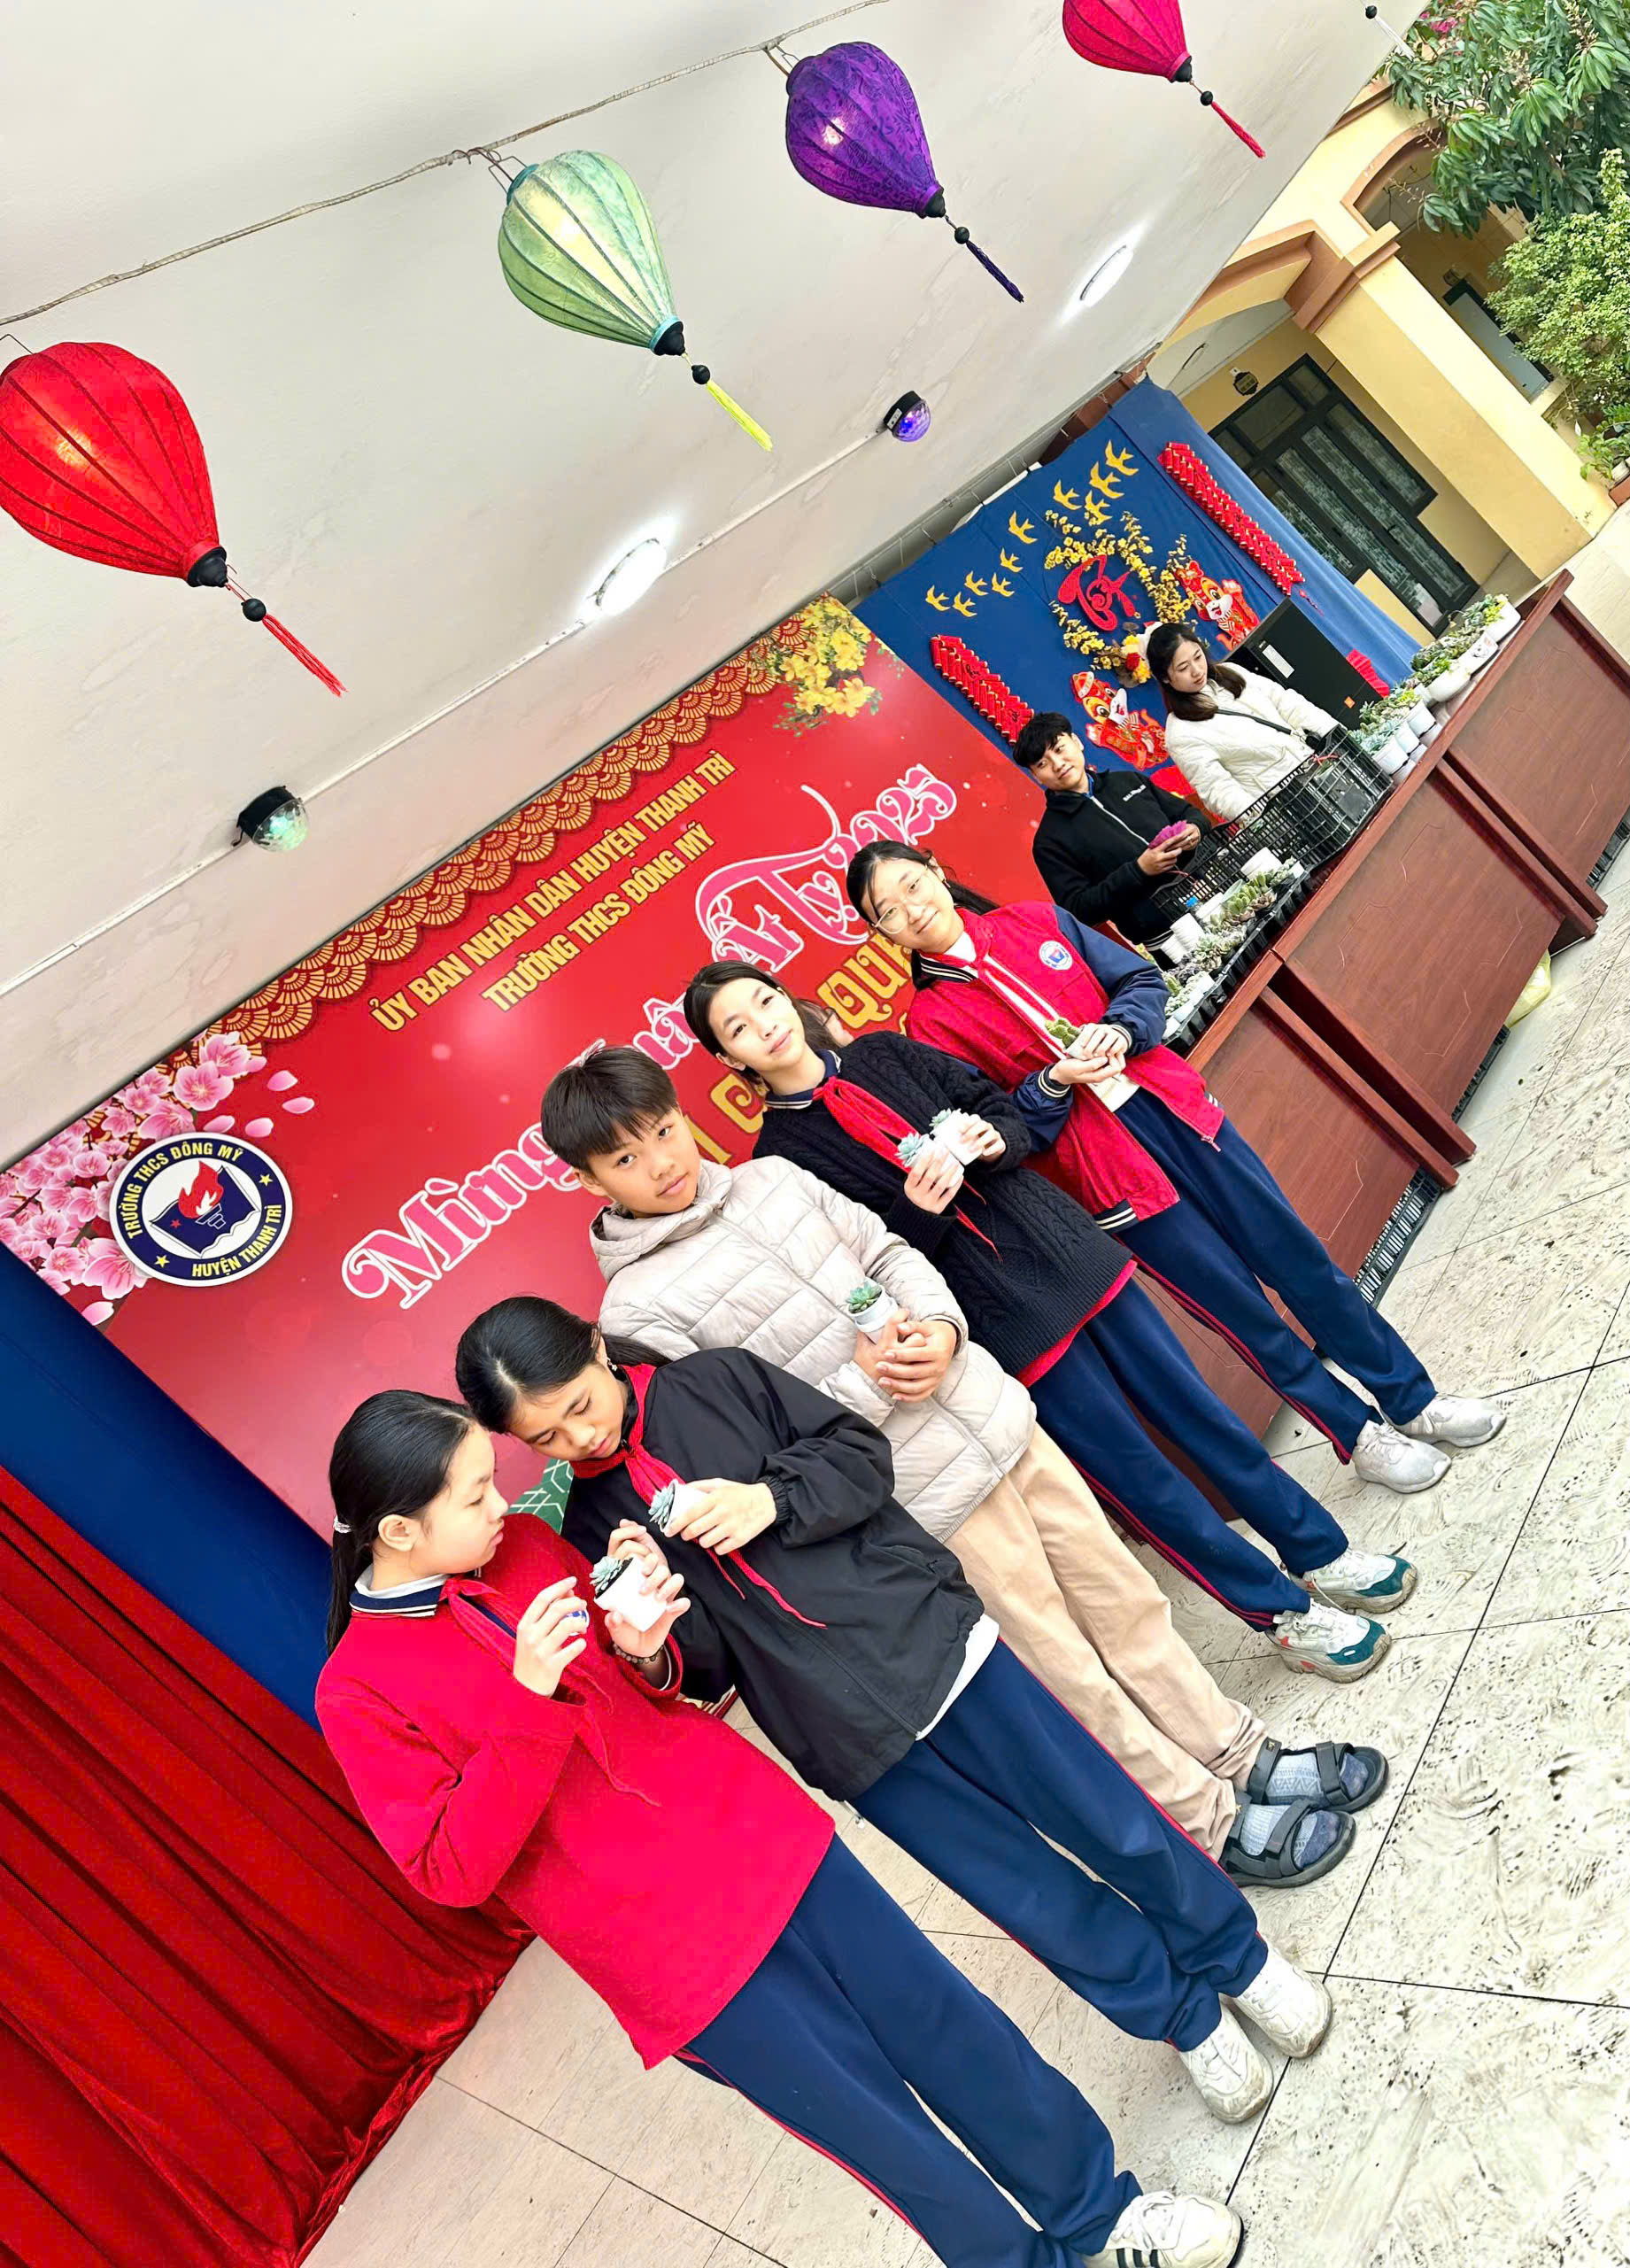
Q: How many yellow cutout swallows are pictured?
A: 10